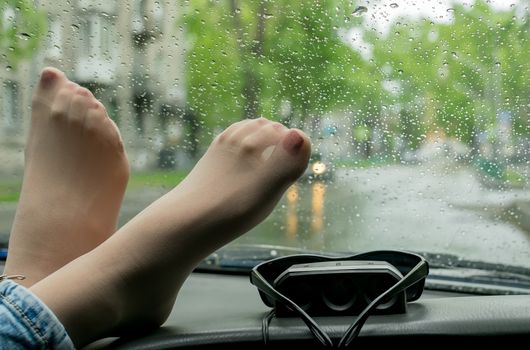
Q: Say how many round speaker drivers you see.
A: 3